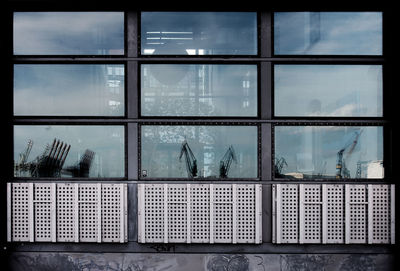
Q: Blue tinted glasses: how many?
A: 9